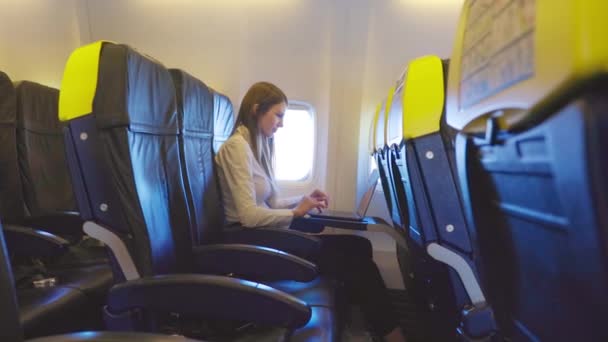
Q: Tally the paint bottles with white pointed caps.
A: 0